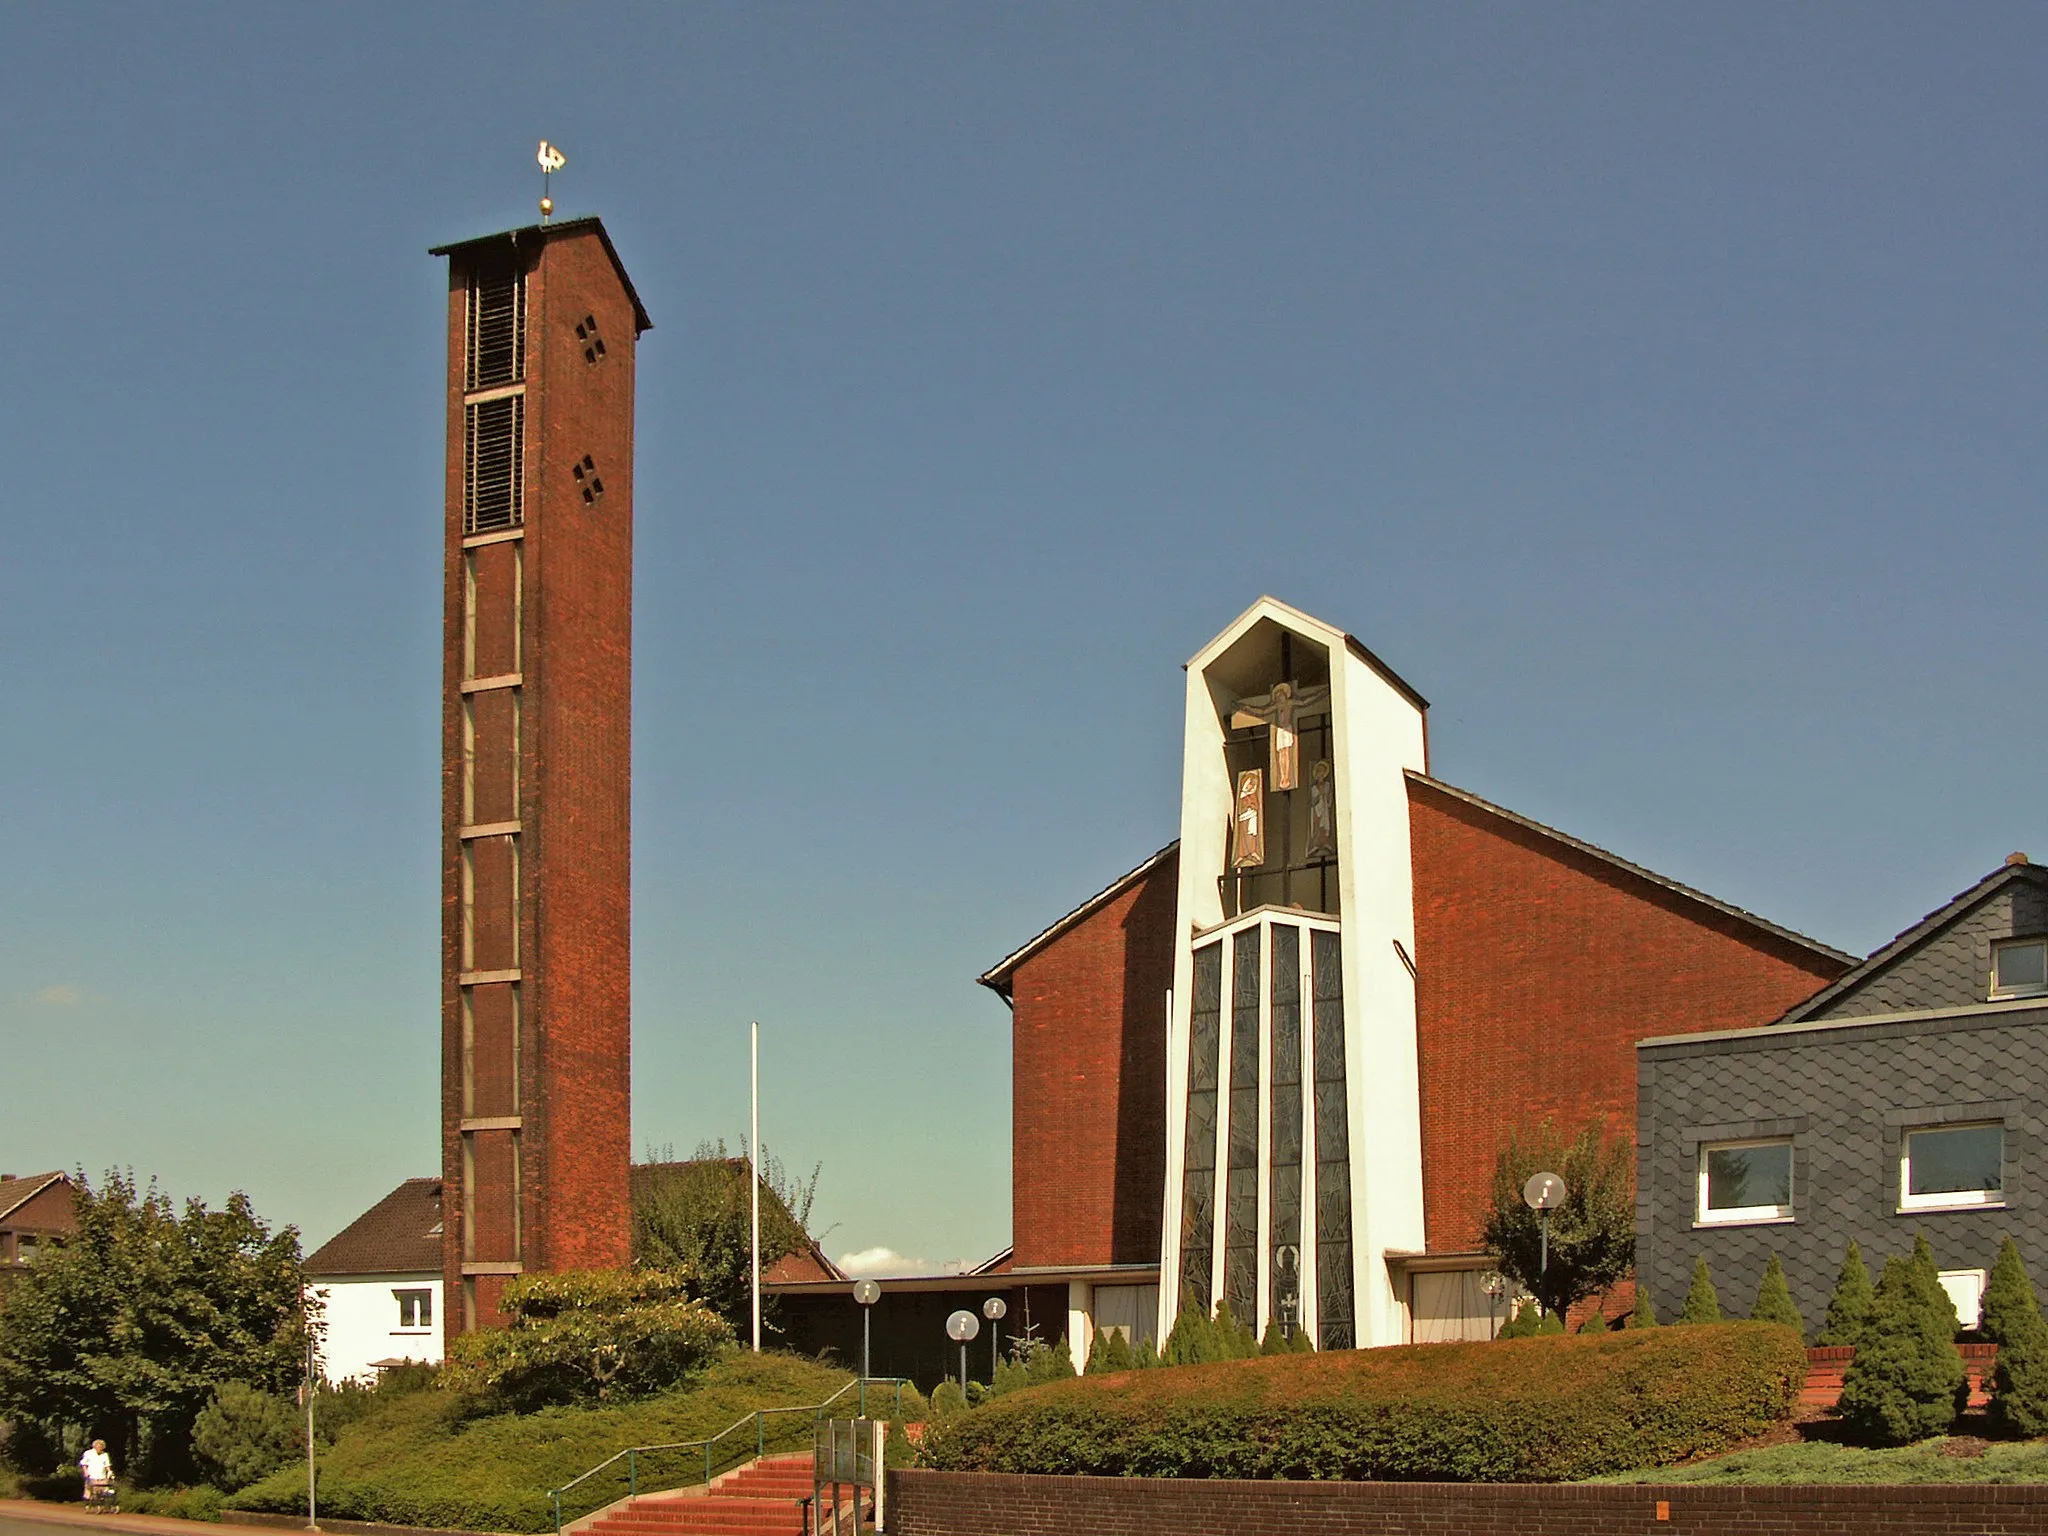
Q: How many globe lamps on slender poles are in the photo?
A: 5